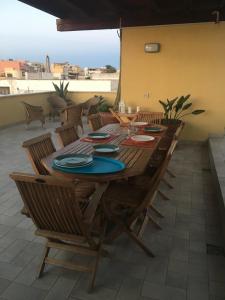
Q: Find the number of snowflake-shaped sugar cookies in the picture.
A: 0